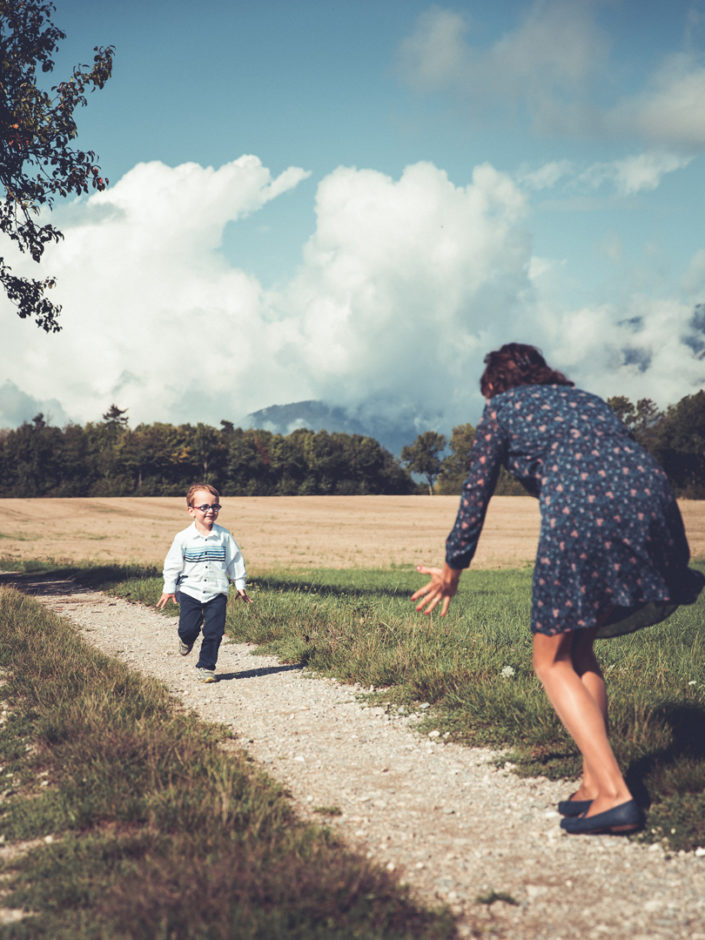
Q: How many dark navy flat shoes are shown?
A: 2